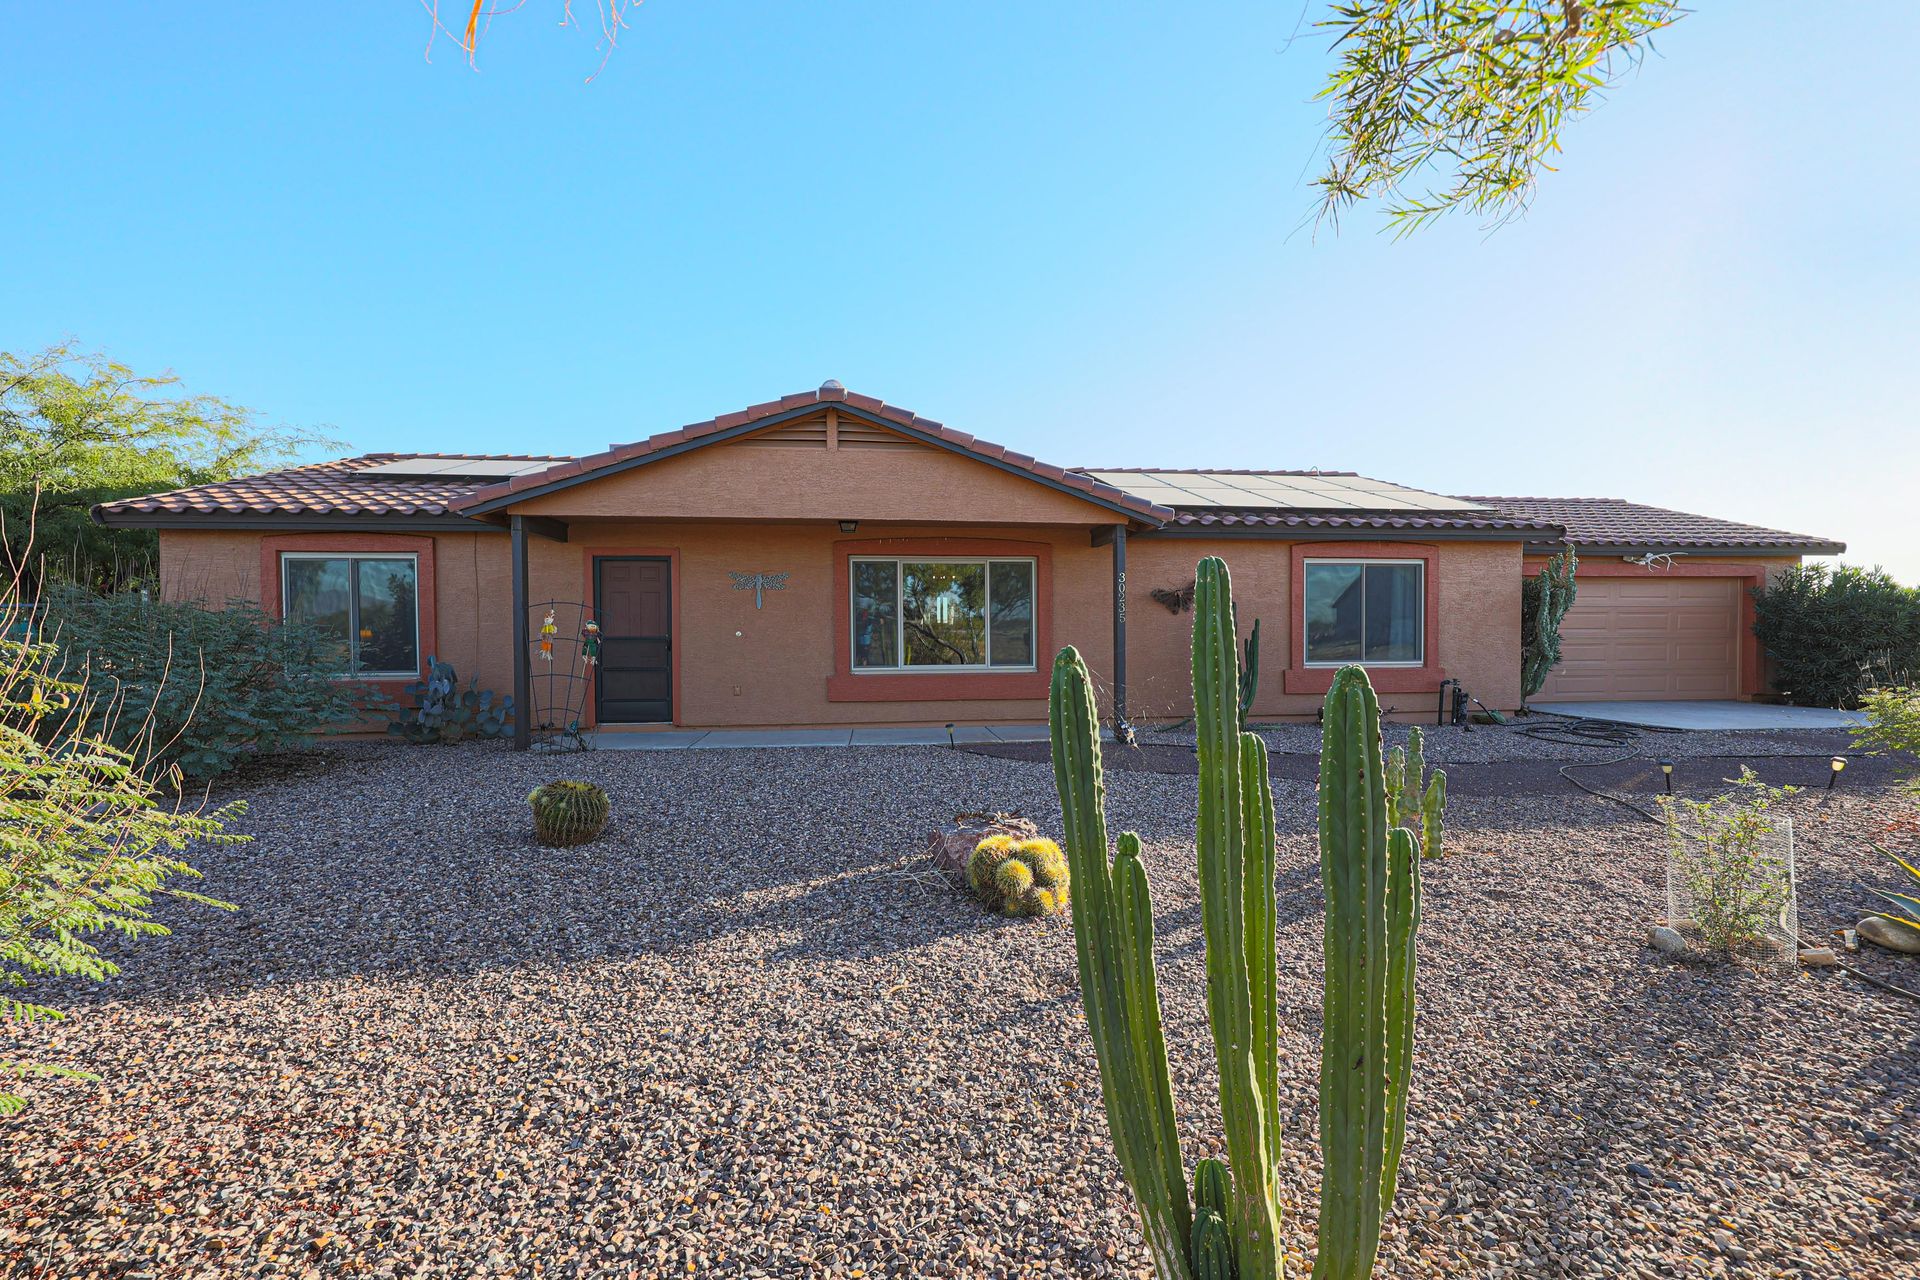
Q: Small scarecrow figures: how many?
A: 2